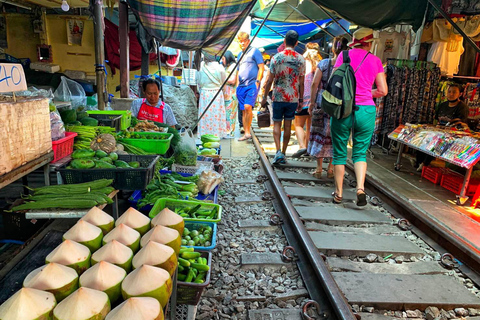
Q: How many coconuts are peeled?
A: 15